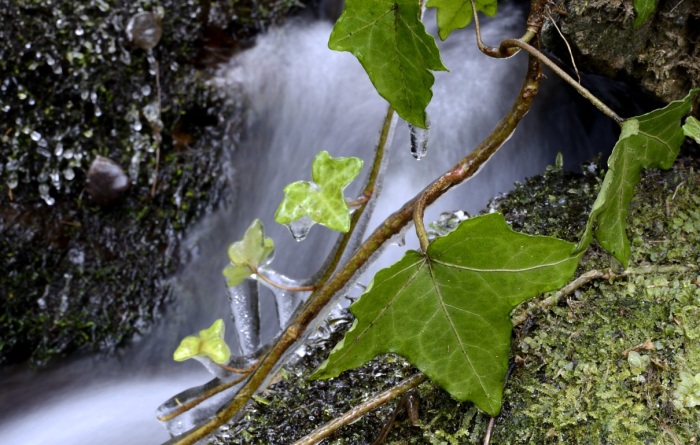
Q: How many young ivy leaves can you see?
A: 3